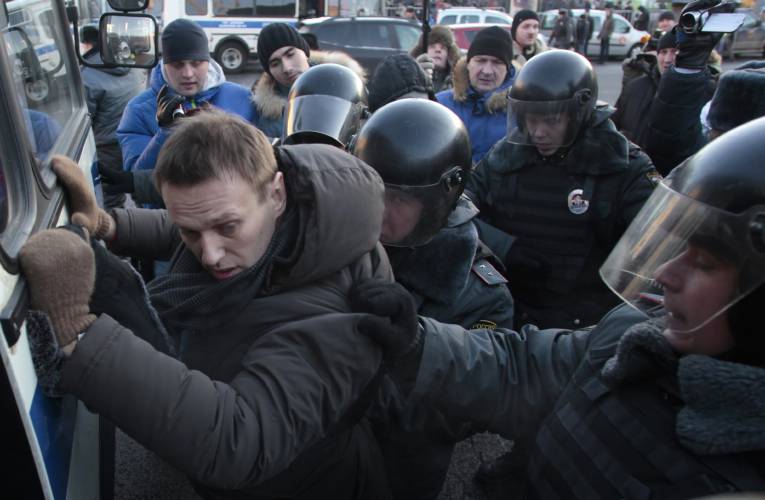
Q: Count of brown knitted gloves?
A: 2